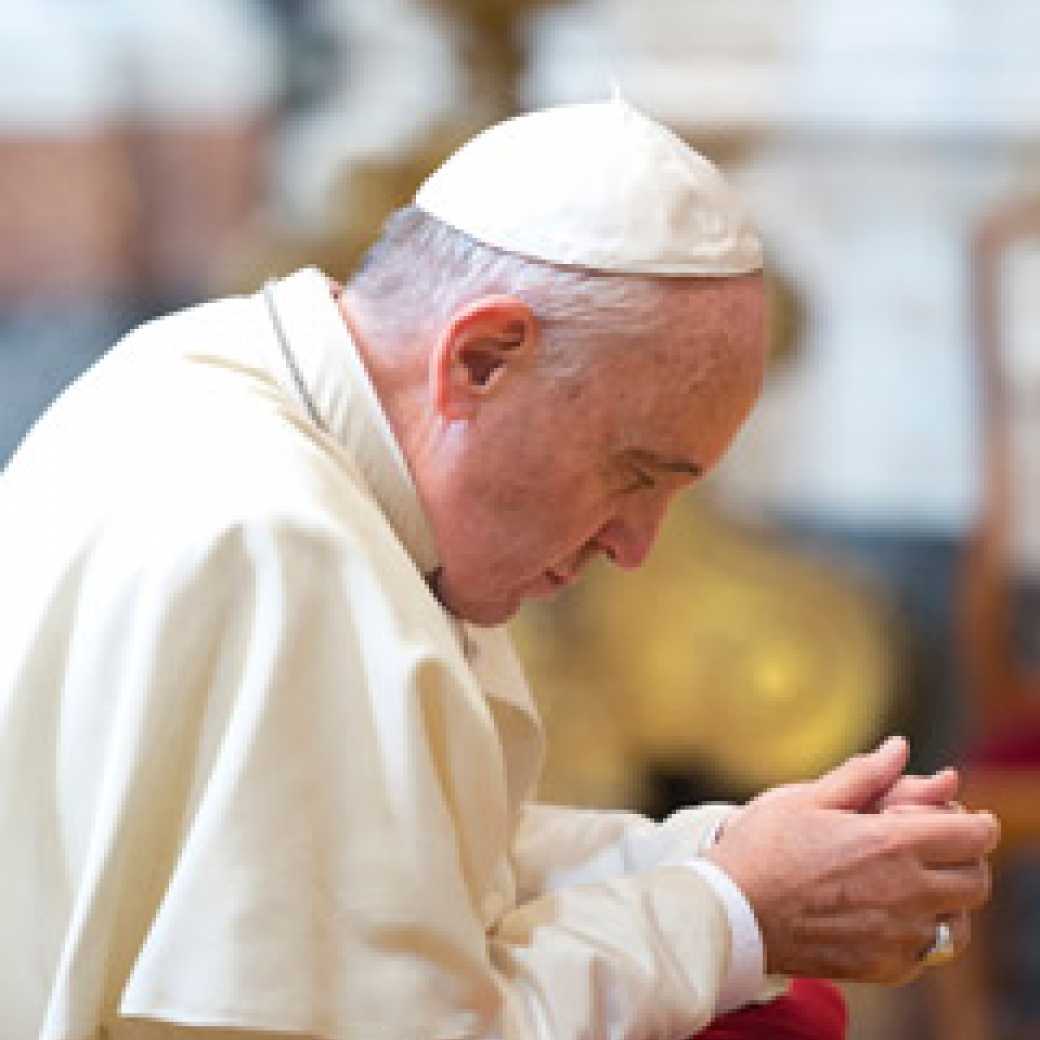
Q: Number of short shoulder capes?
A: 1